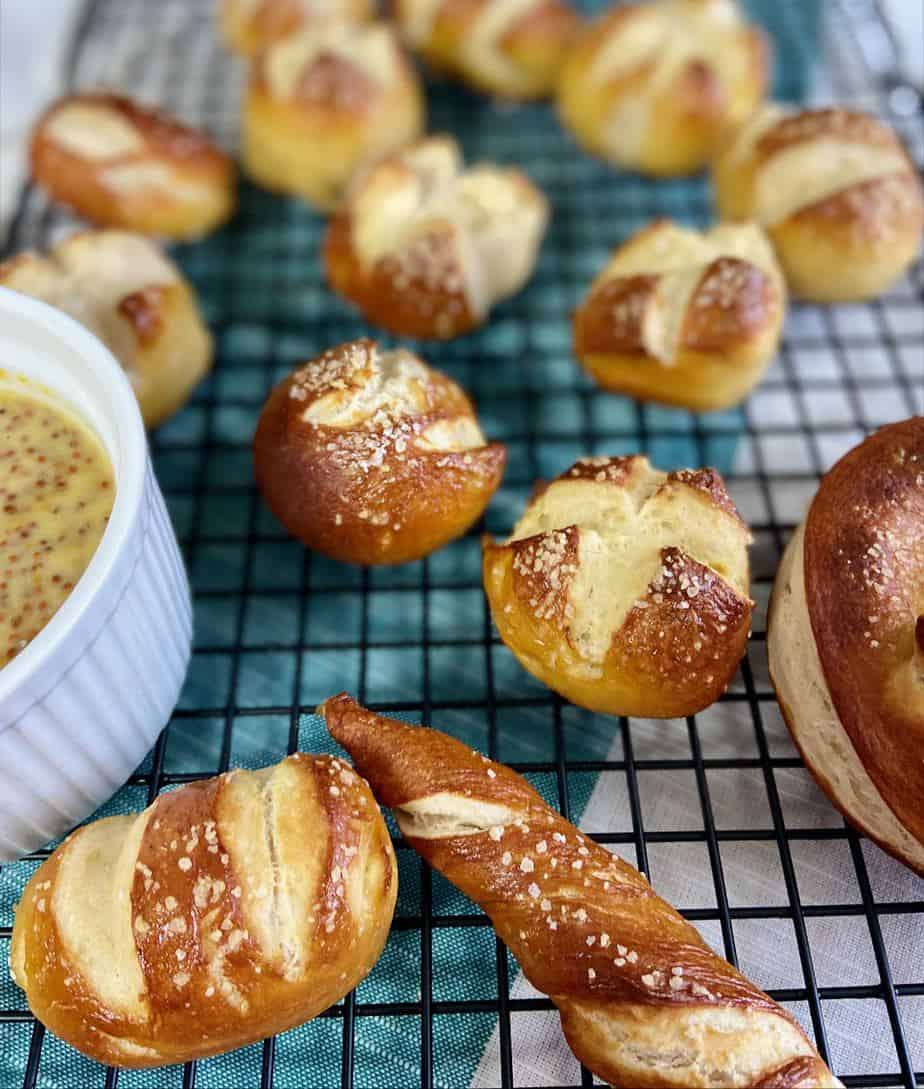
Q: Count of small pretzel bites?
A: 12